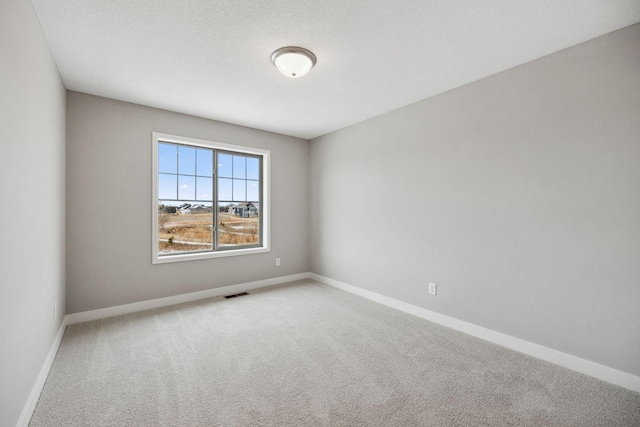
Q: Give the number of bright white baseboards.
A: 3